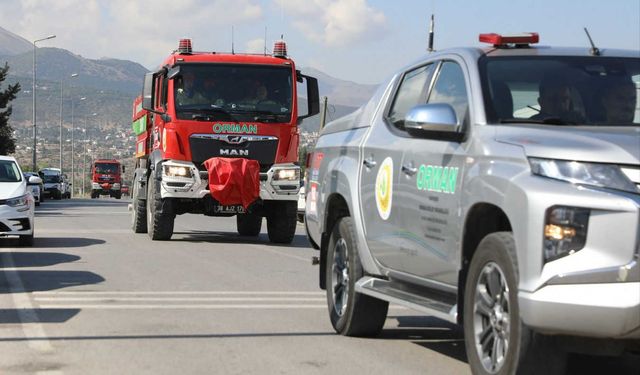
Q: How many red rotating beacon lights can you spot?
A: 2